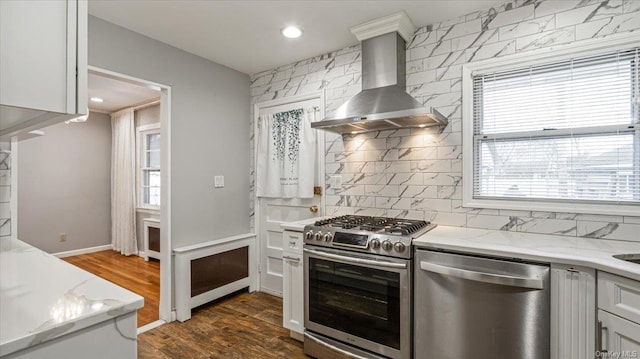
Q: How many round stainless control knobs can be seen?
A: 6